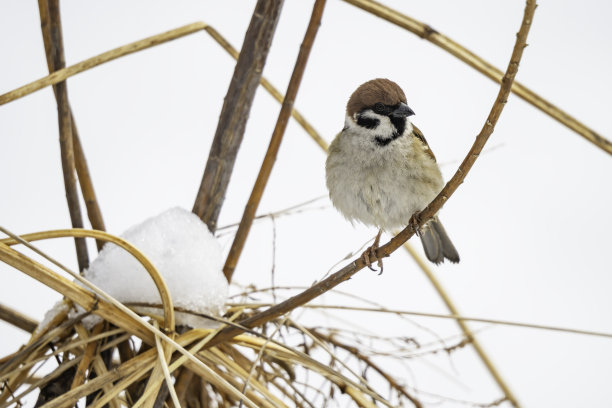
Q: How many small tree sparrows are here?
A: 1